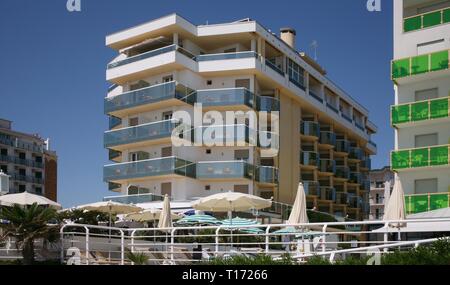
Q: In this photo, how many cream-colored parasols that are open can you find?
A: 4